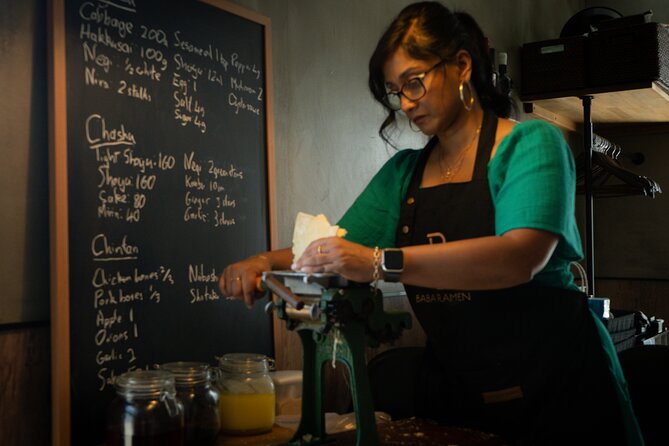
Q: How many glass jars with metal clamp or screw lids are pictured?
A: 3